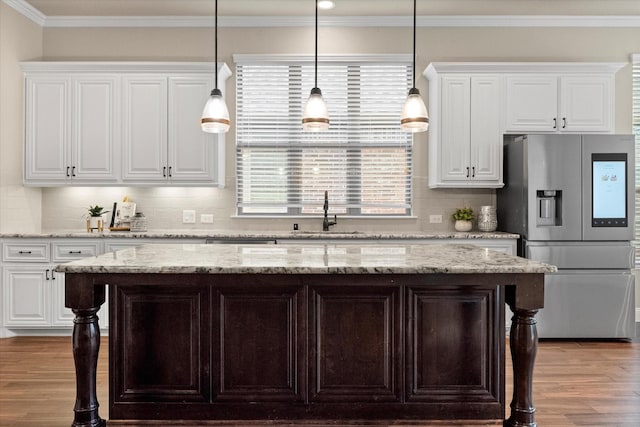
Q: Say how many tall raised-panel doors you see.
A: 6